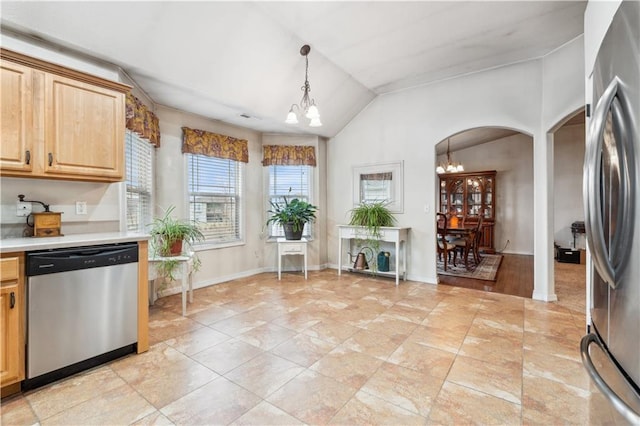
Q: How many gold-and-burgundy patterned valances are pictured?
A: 3